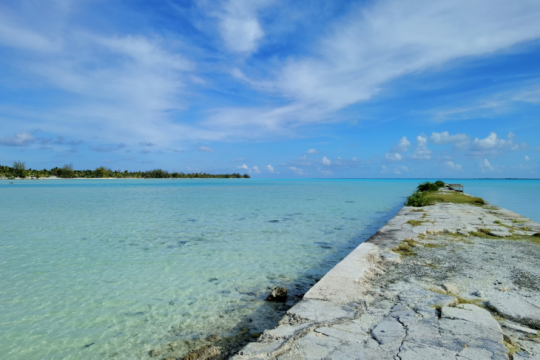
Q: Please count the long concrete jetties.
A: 1